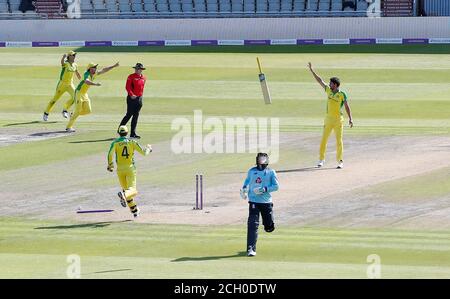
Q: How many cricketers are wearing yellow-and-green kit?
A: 4